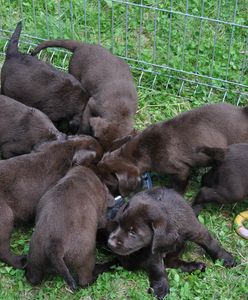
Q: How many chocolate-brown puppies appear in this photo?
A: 8